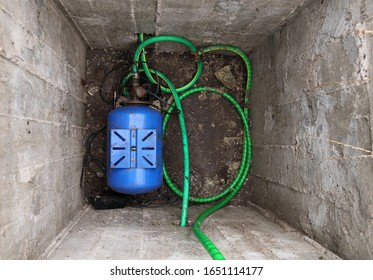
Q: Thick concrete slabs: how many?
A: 4